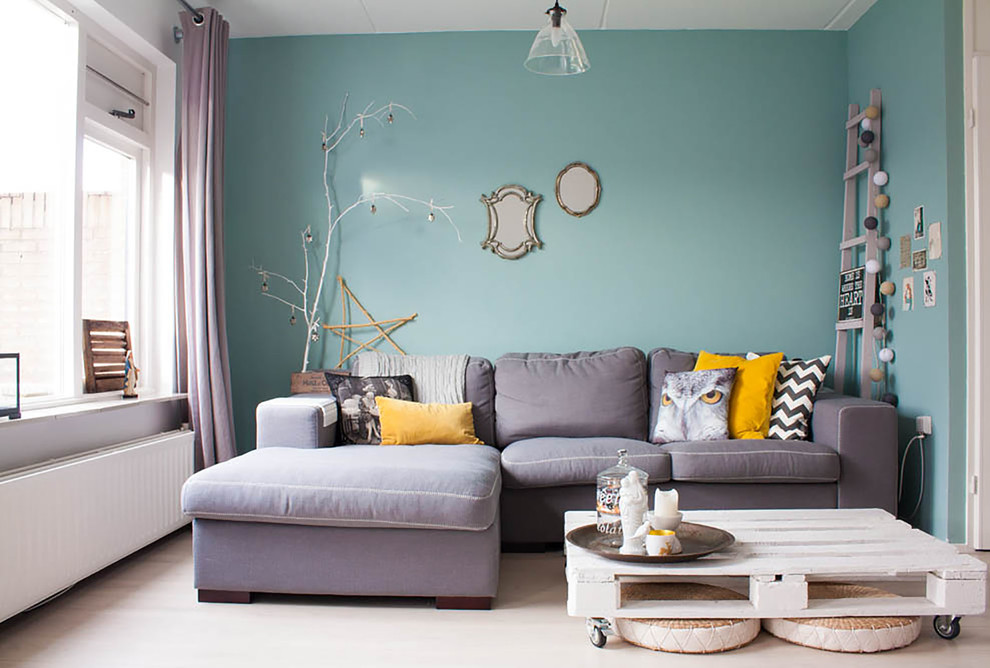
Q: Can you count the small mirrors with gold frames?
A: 2